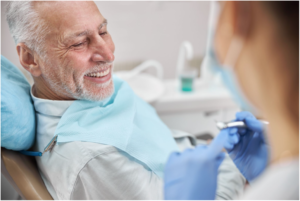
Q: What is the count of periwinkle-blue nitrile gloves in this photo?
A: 2